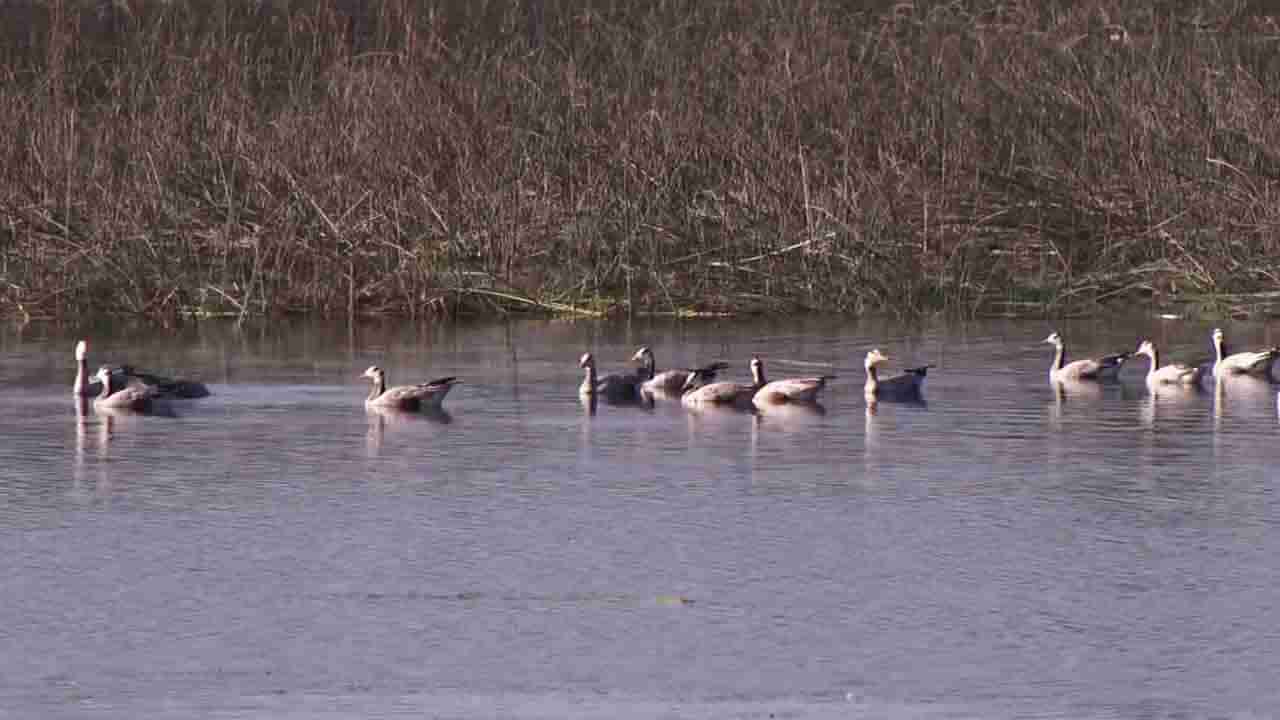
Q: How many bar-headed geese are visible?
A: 11